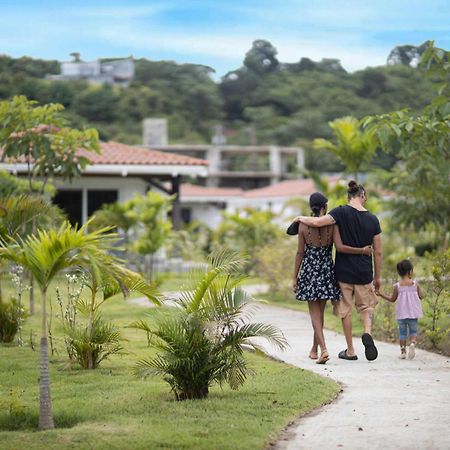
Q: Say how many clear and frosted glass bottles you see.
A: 0